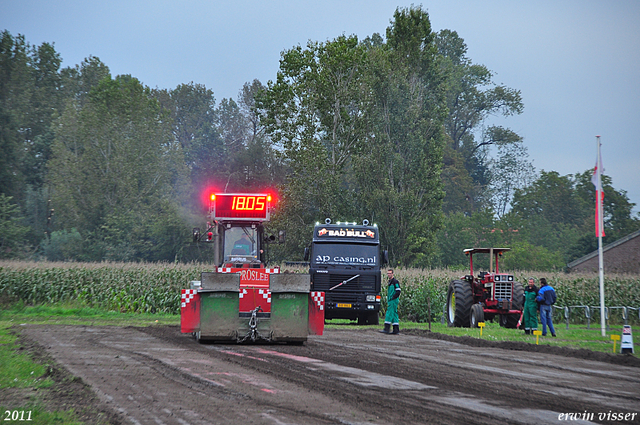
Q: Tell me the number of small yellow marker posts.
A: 3